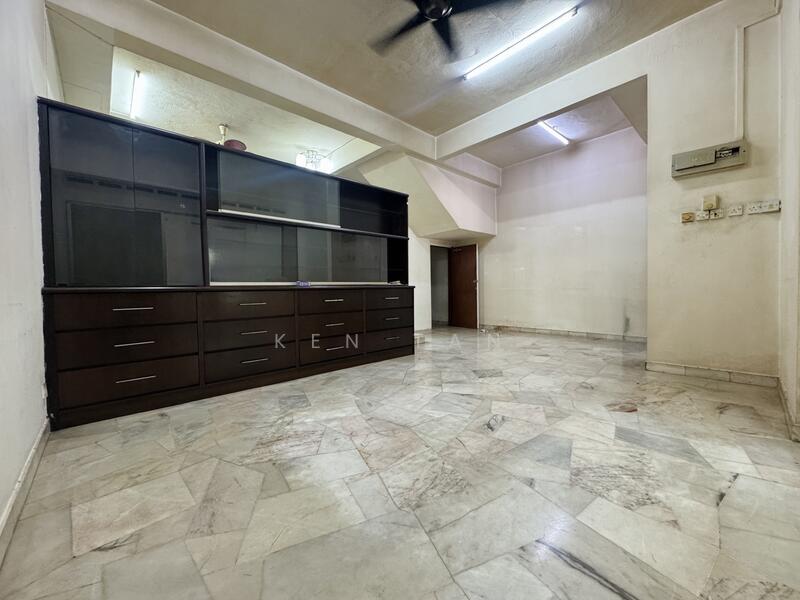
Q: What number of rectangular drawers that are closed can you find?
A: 12